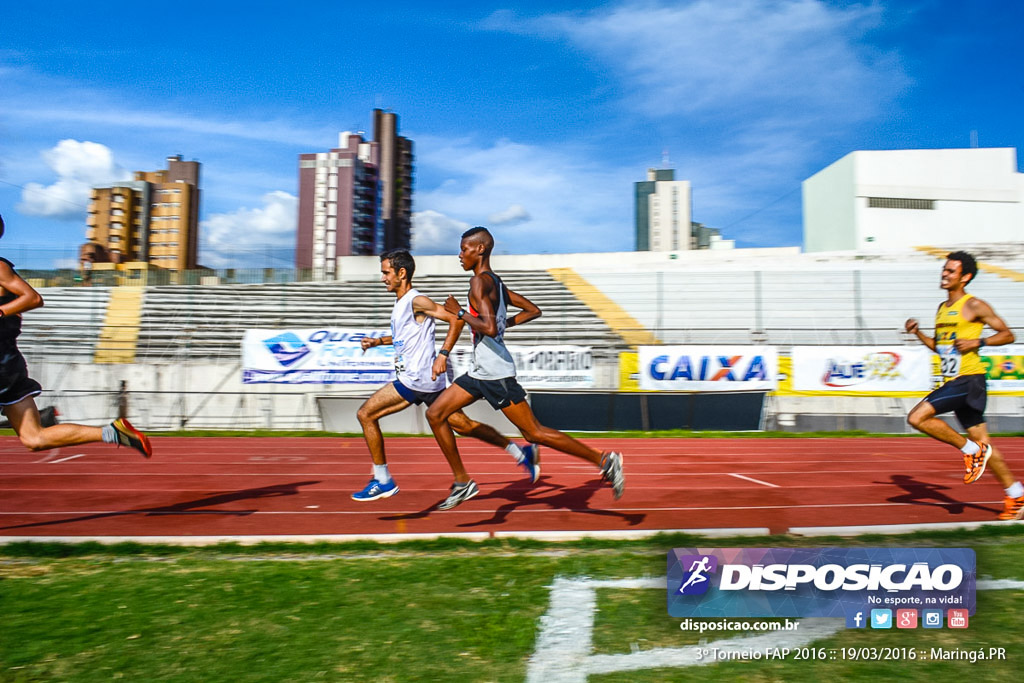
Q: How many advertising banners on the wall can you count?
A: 5